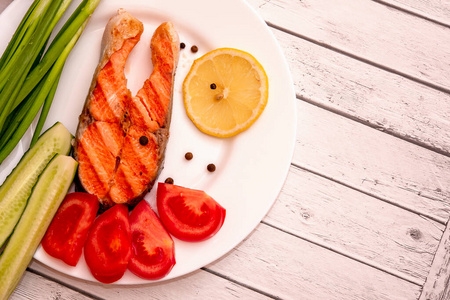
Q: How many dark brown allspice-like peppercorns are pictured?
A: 7